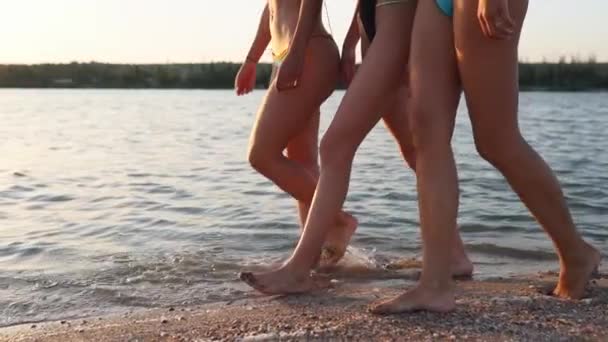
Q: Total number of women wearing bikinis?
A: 3